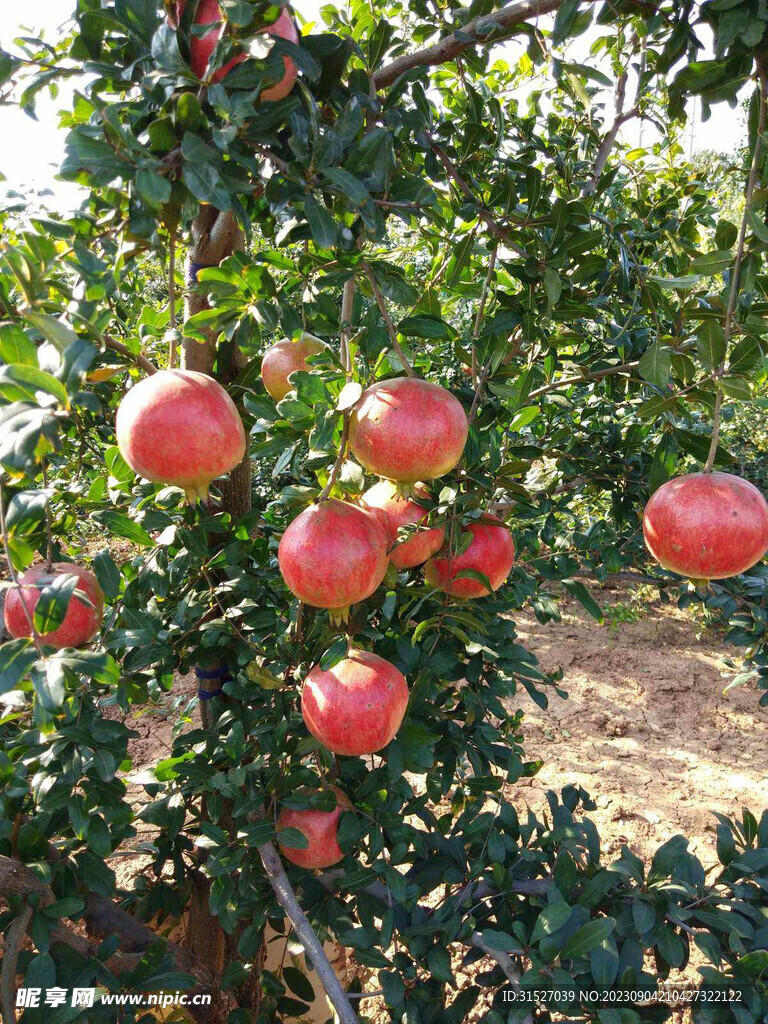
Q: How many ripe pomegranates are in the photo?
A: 12